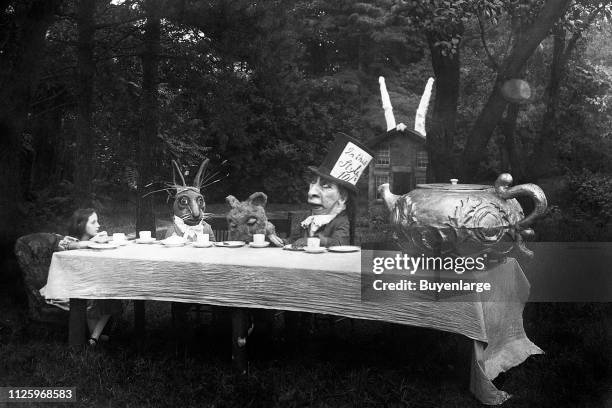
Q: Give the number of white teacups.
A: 5